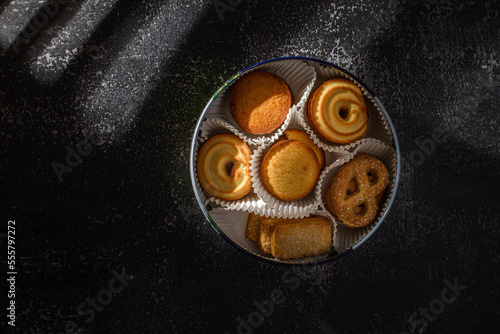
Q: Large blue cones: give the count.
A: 0